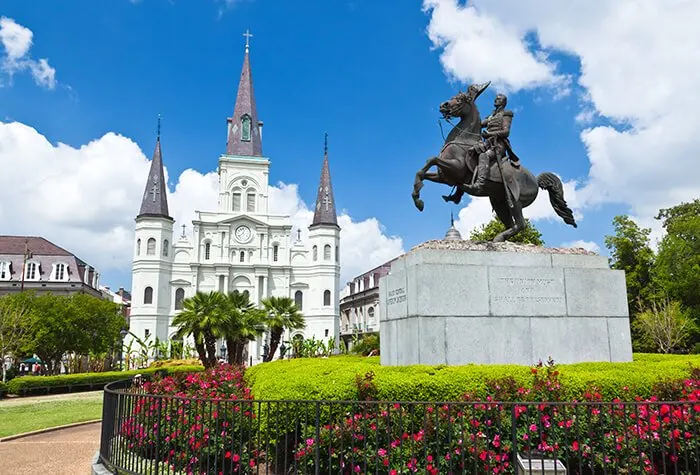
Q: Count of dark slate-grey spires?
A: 3